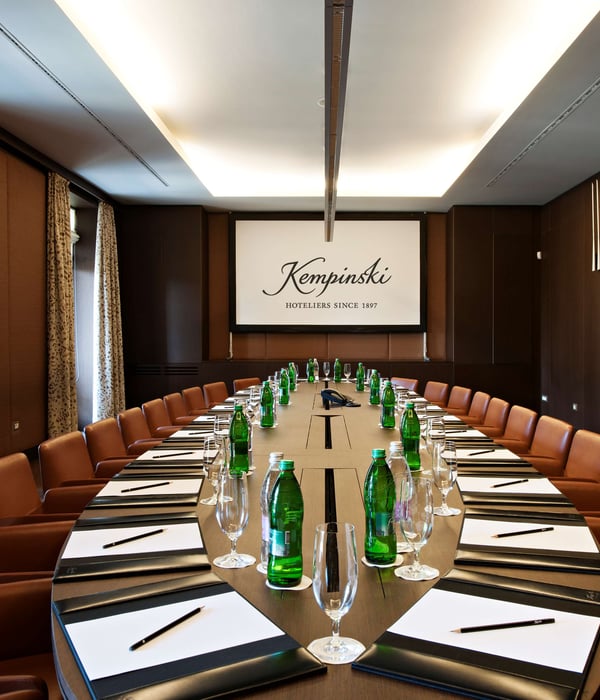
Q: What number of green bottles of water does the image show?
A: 12